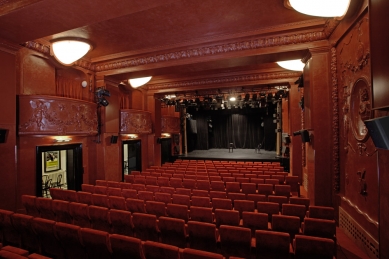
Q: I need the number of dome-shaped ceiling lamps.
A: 4